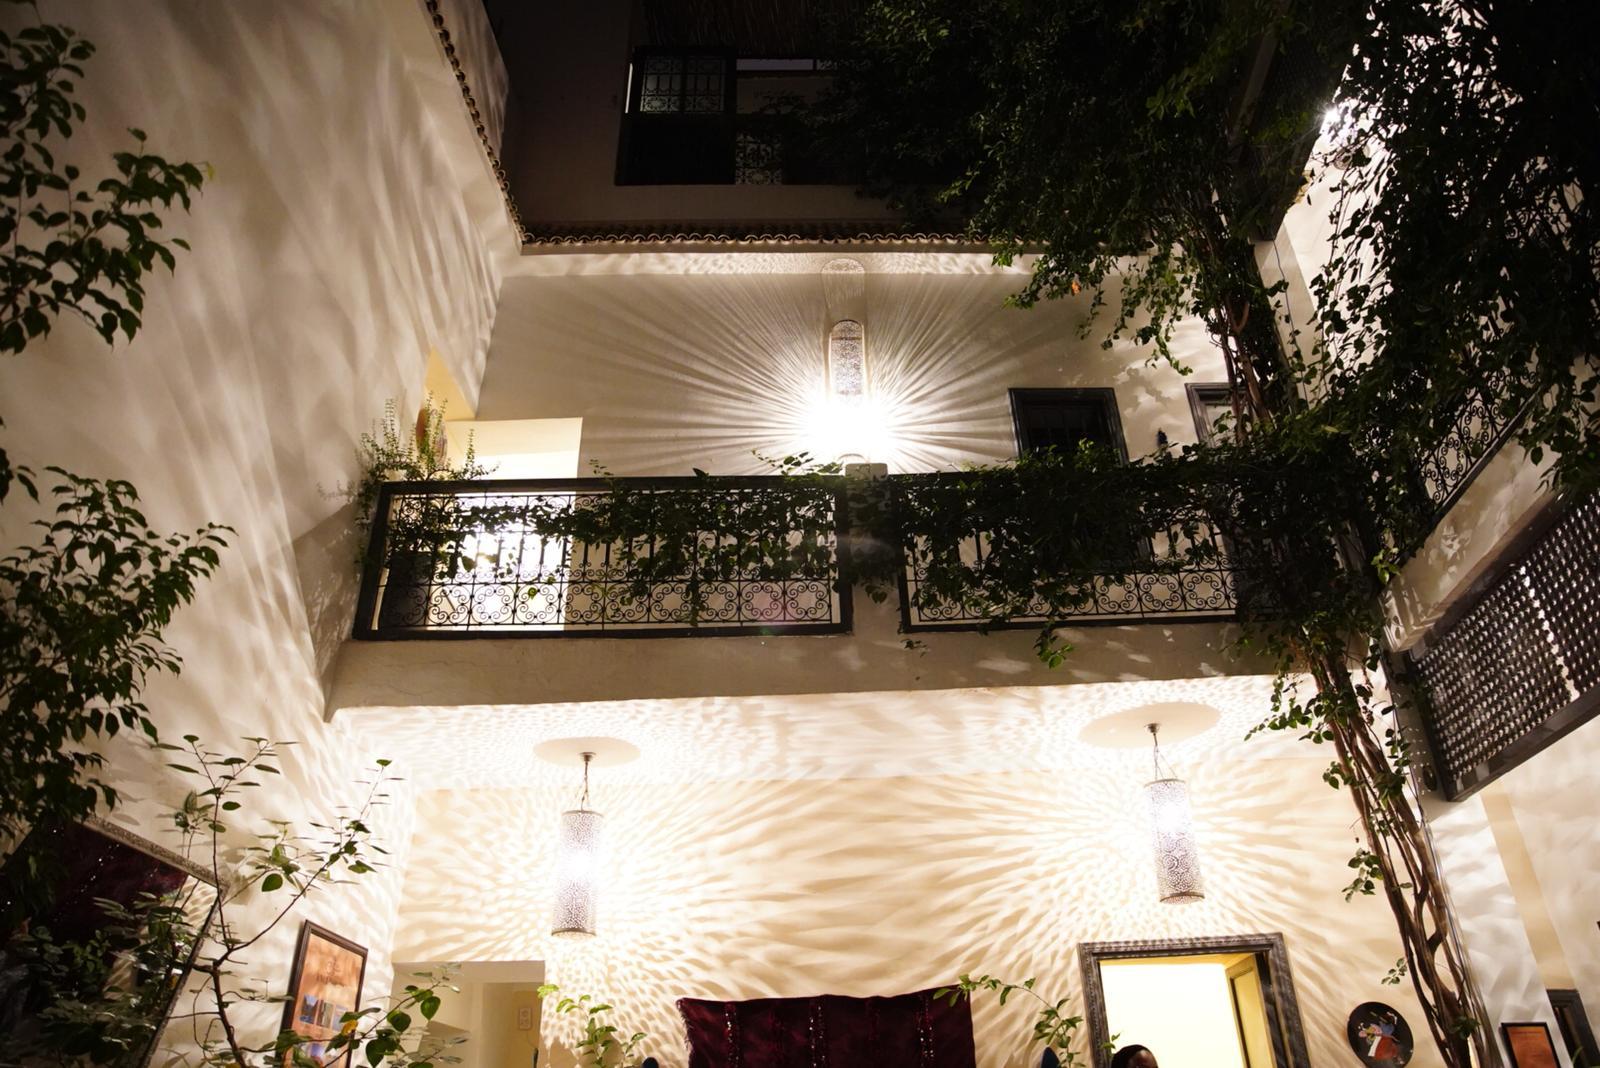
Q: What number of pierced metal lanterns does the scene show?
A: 3